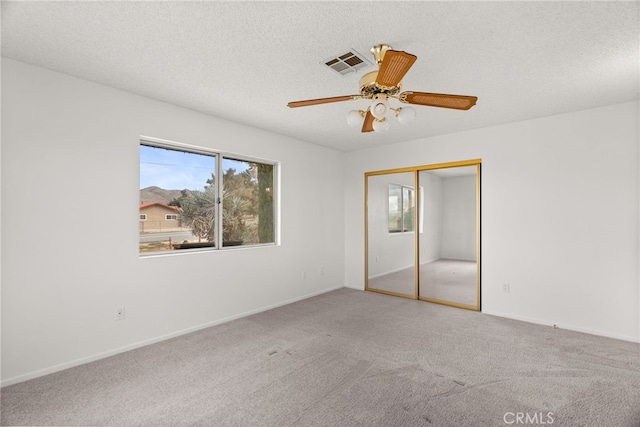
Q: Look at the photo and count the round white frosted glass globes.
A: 4